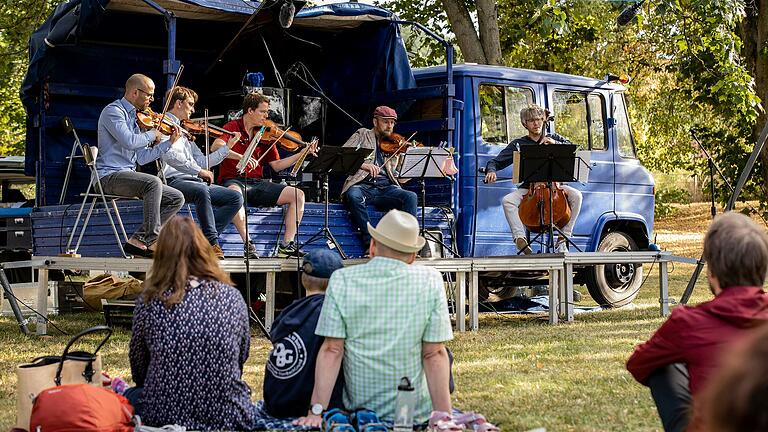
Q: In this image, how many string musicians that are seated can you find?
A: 5